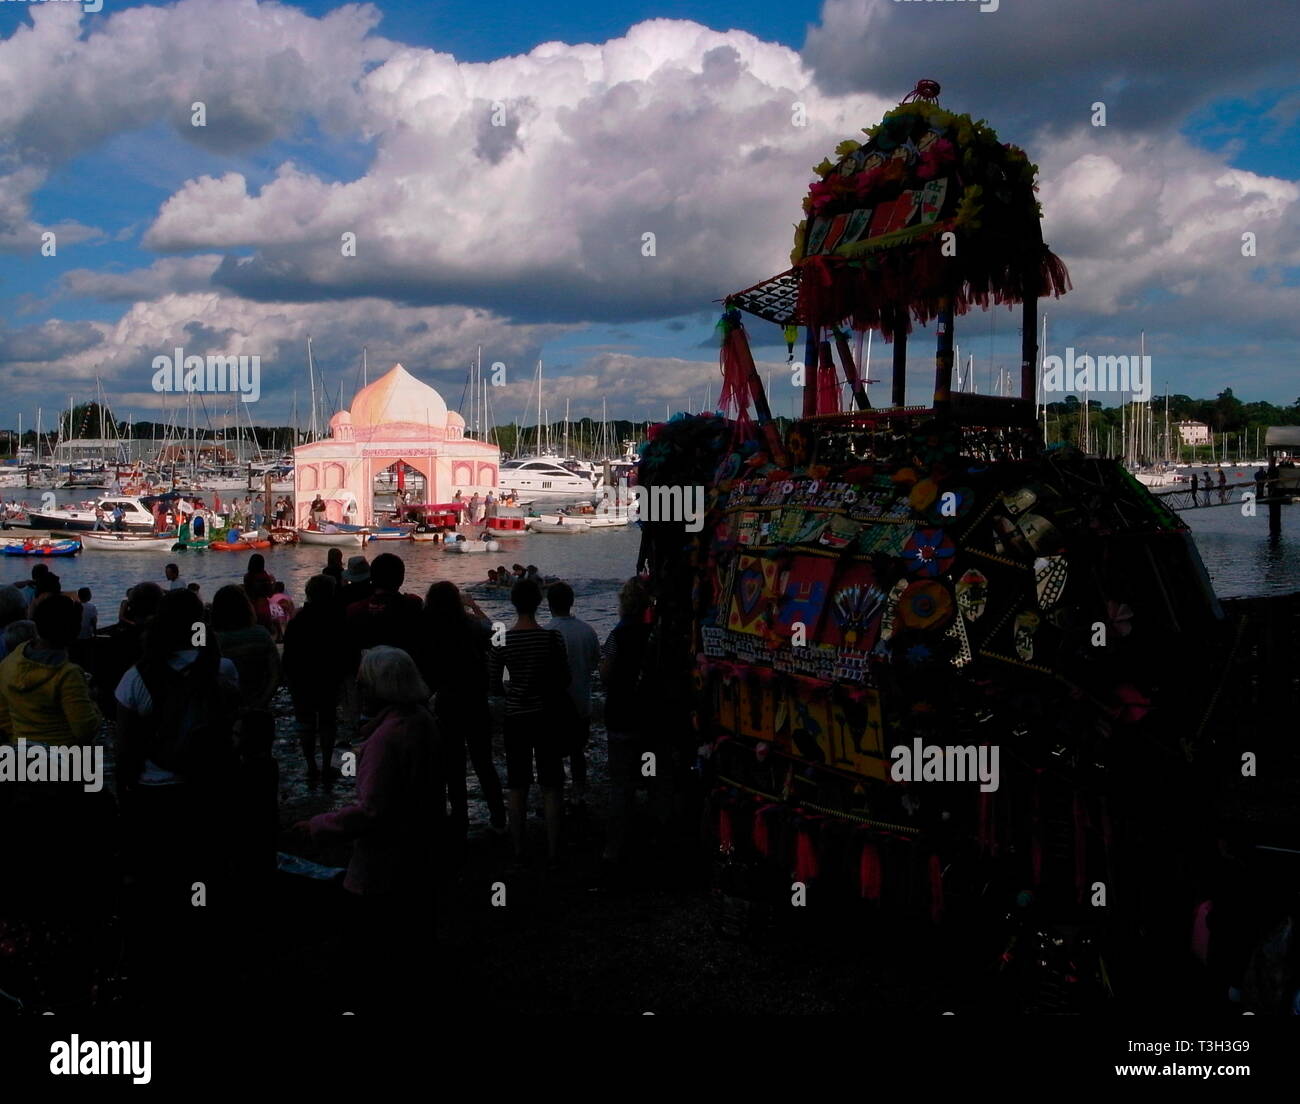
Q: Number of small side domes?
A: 2